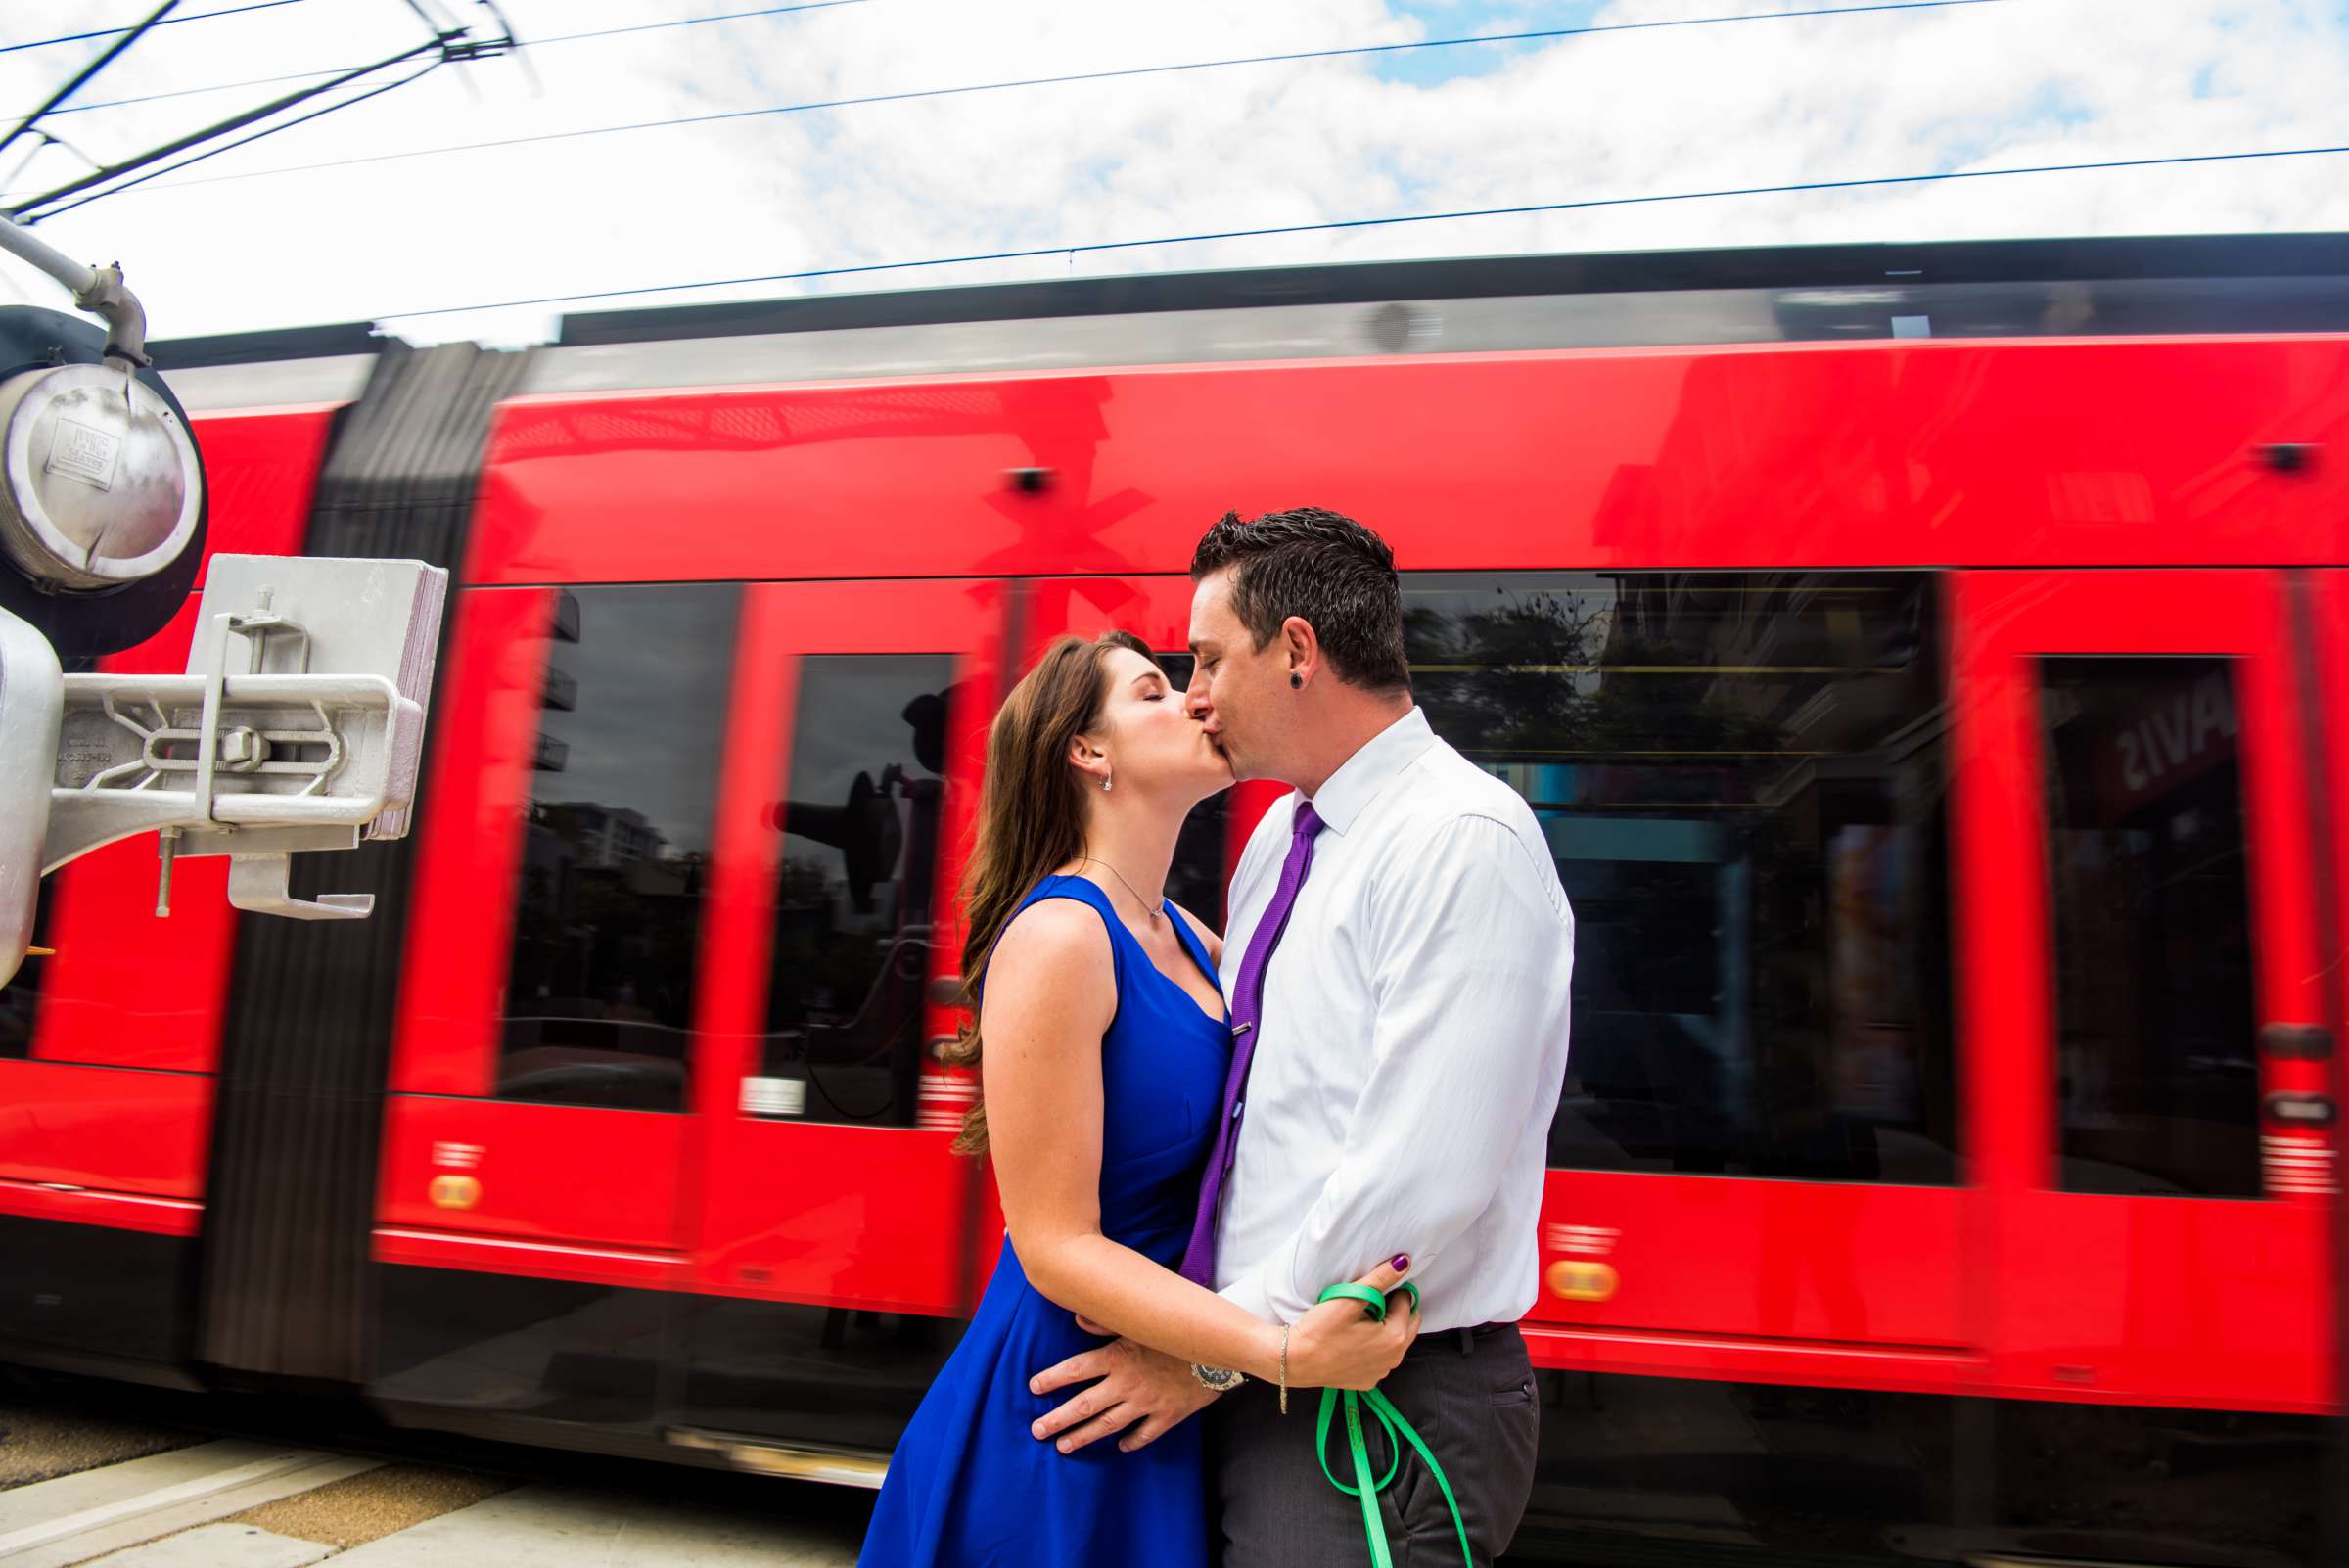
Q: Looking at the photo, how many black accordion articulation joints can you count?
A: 1